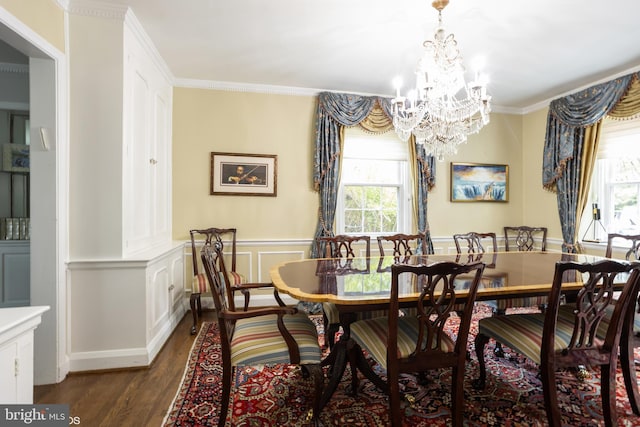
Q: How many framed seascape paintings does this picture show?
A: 1